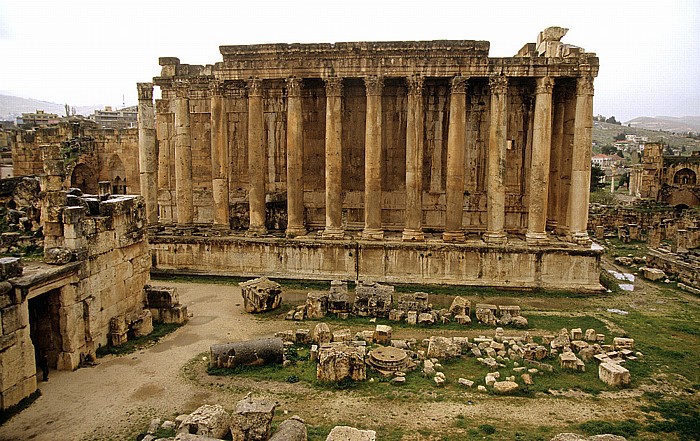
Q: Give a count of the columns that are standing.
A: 12